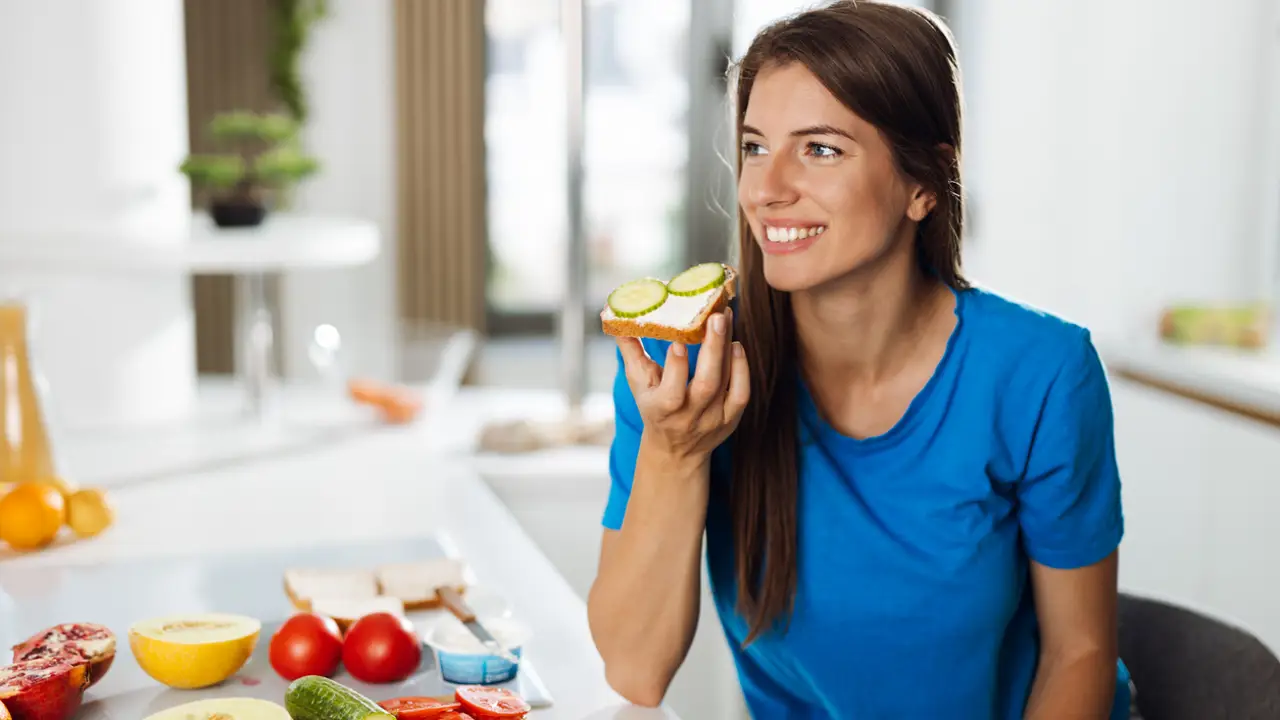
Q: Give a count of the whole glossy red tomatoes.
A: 2